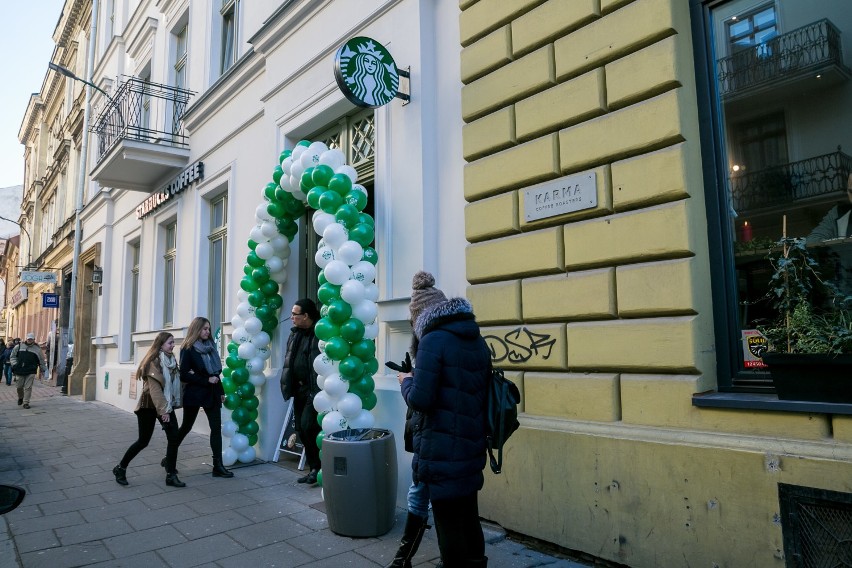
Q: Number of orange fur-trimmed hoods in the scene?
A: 0